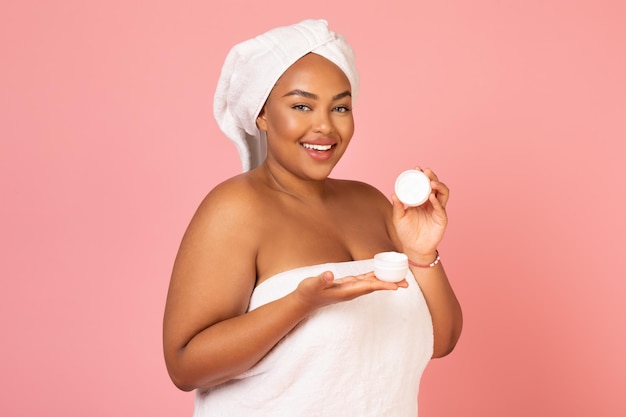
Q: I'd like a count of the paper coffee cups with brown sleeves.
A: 0